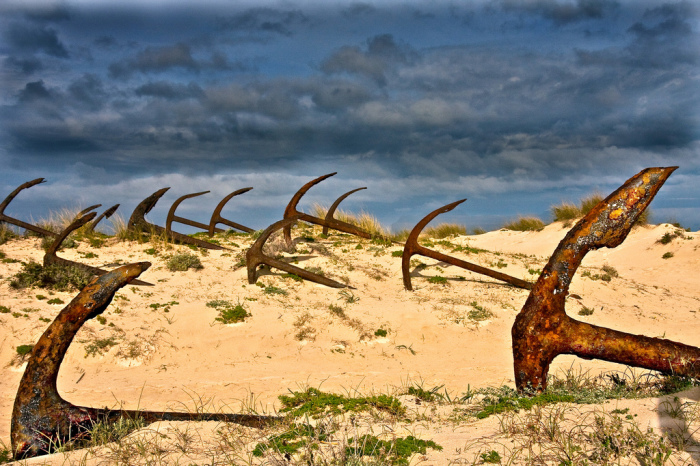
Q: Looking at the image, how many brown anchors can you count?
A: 13